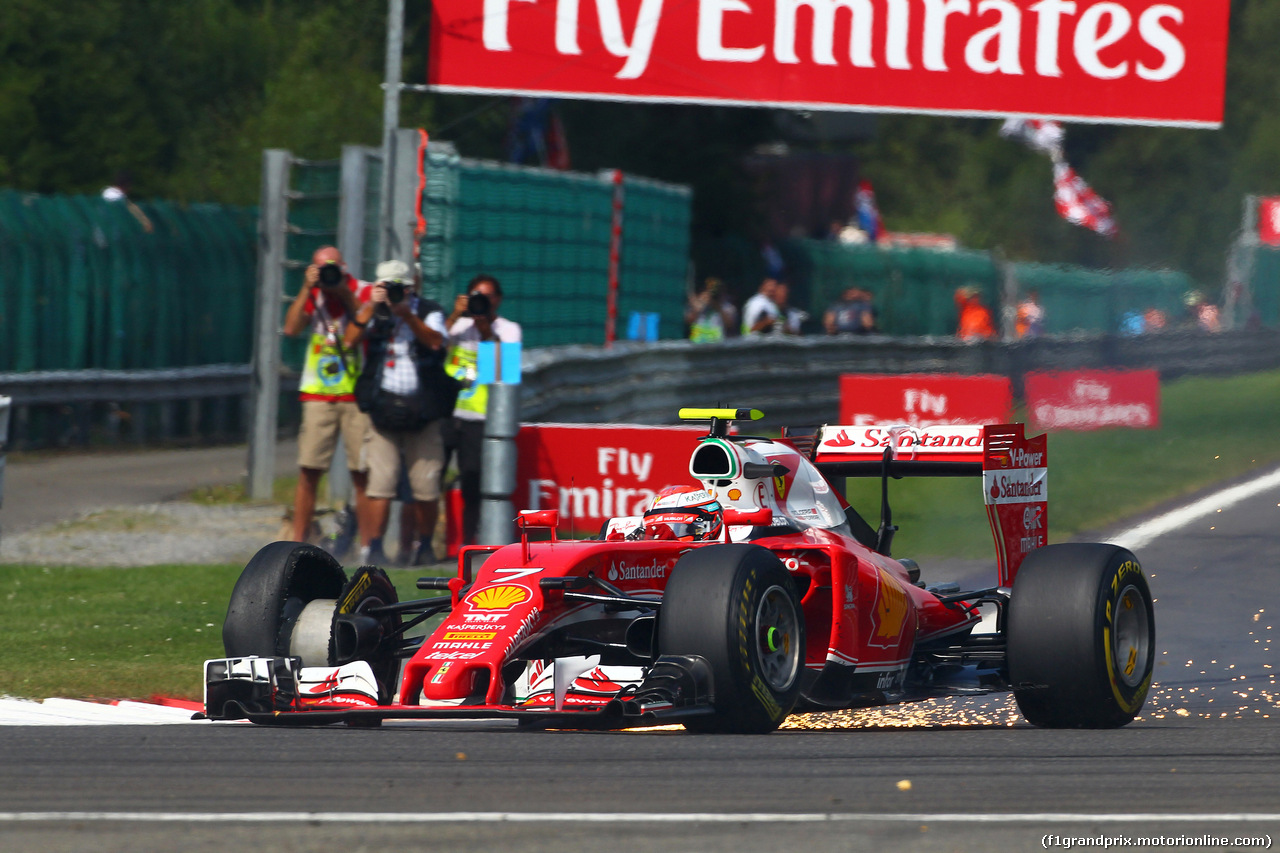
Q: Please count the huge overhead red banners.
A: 1